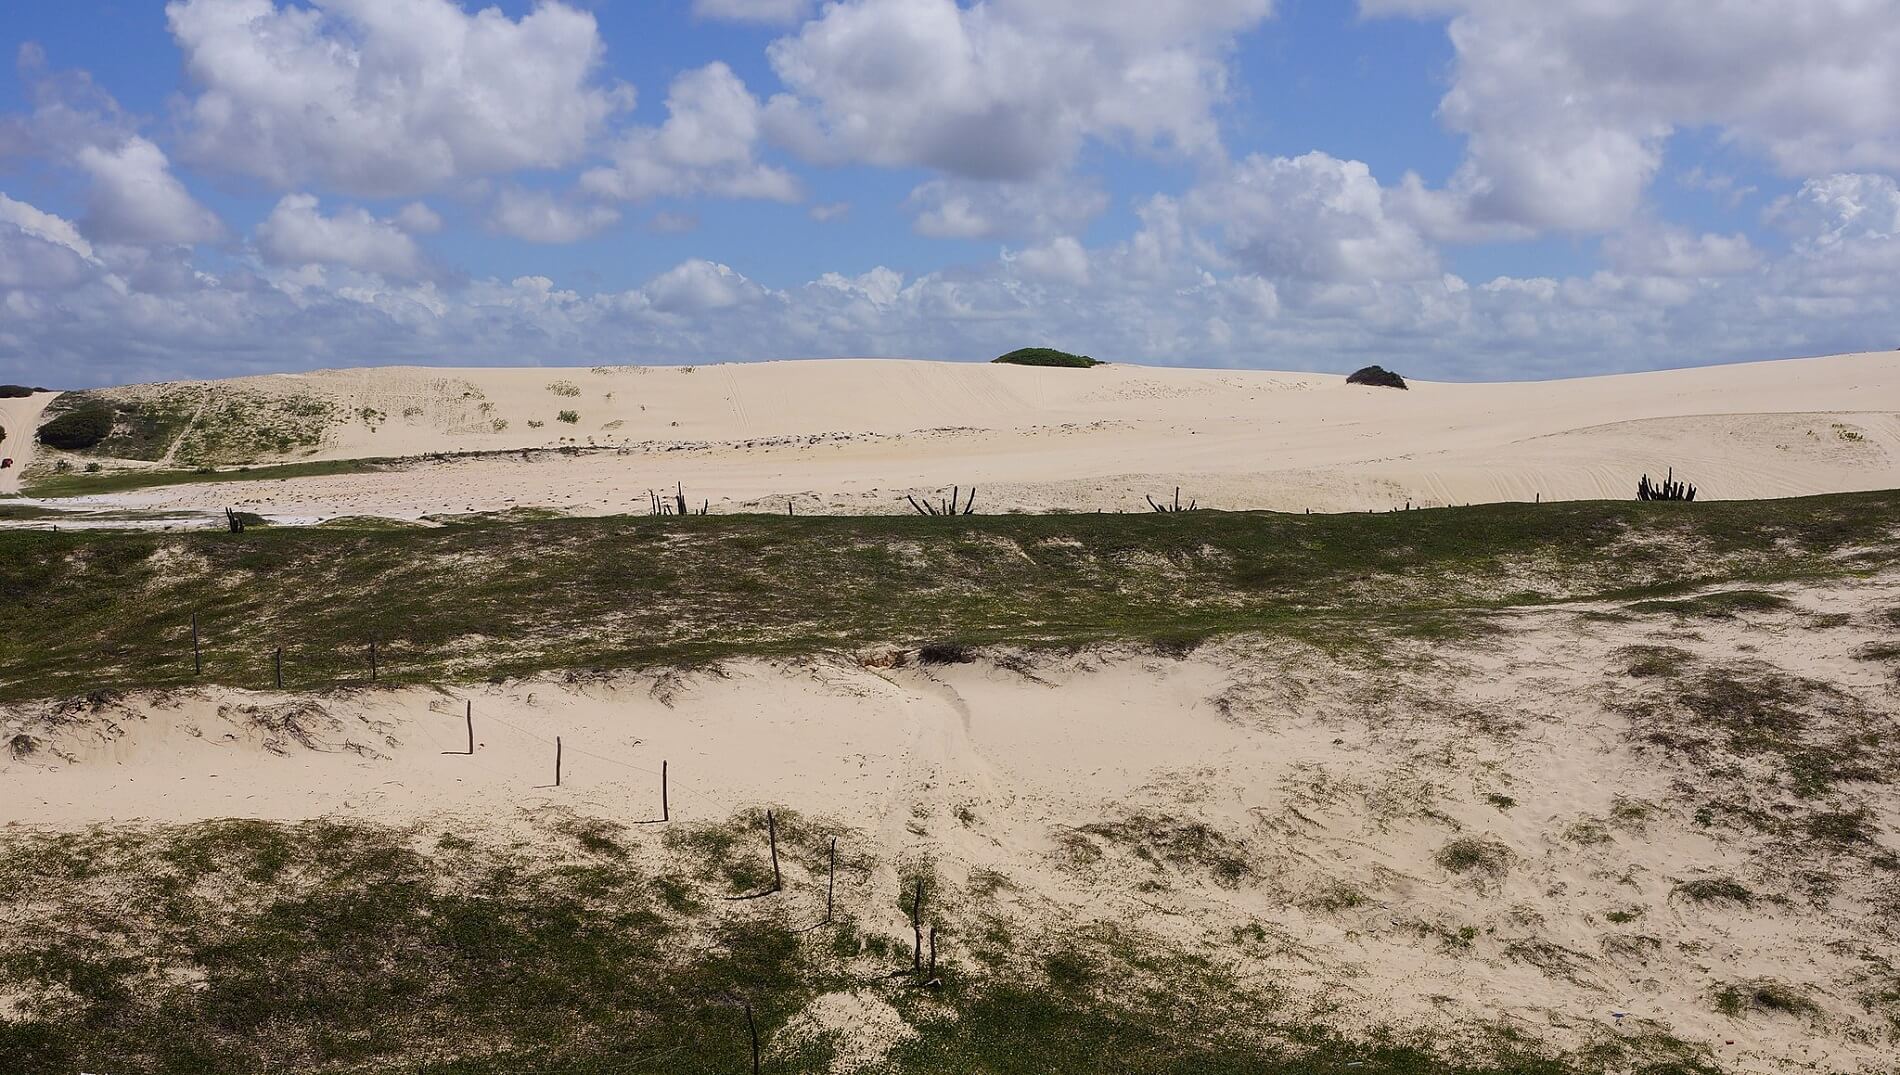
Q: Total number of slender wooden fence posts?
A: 11